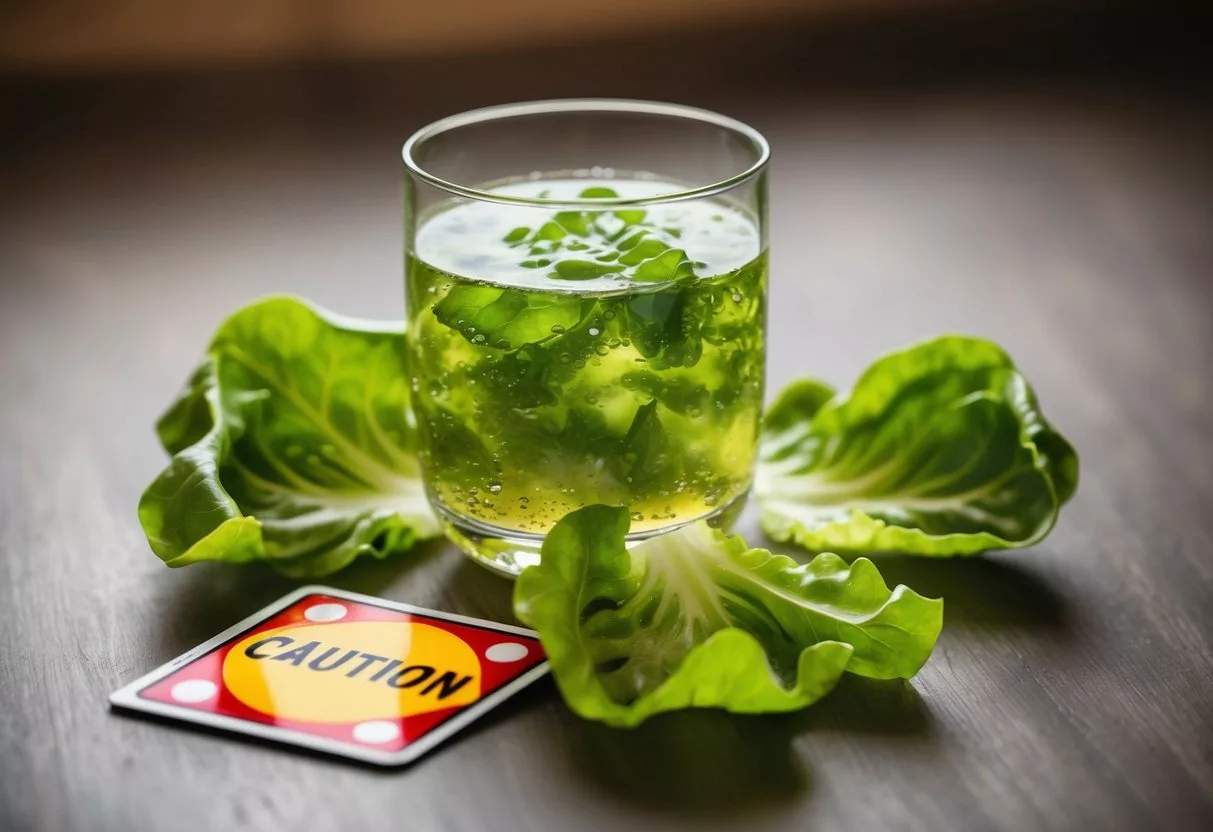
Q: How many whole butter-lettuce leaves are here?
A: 3